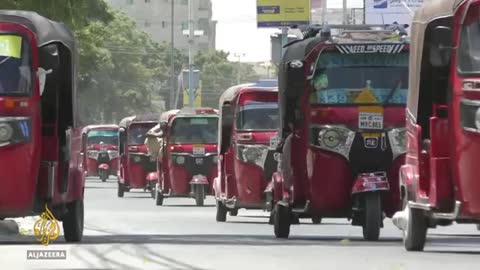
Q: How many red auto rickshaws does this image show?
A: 7